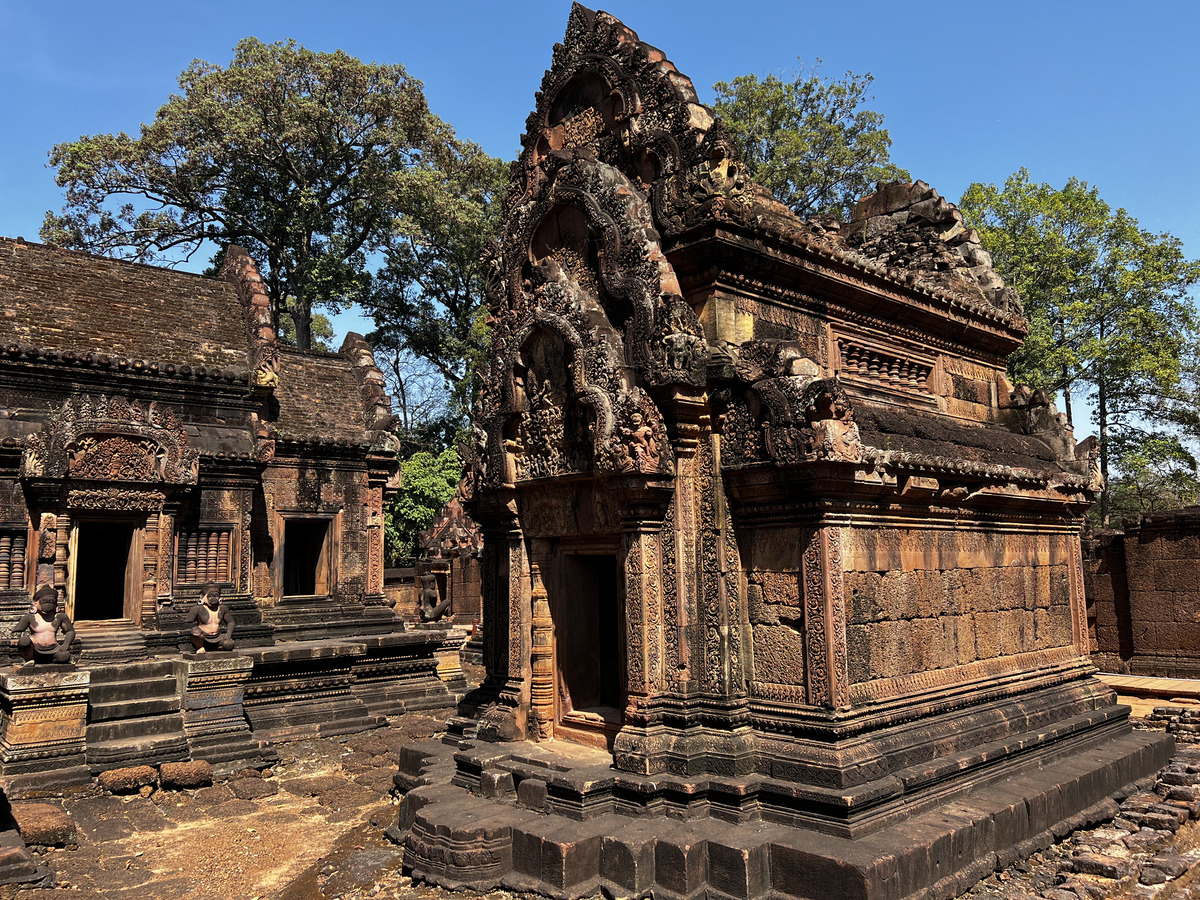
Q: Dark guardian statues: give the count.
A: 3